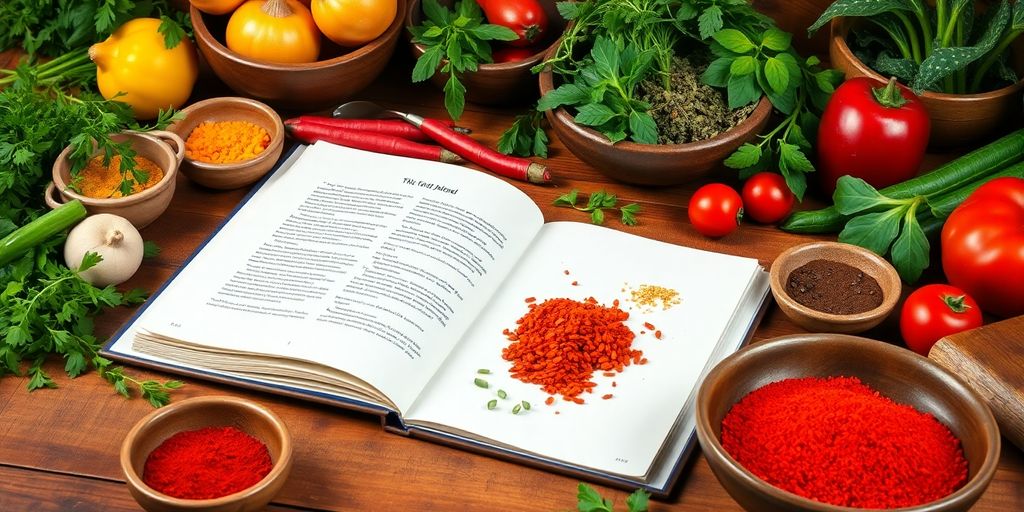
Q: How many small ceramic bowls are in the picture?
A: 4